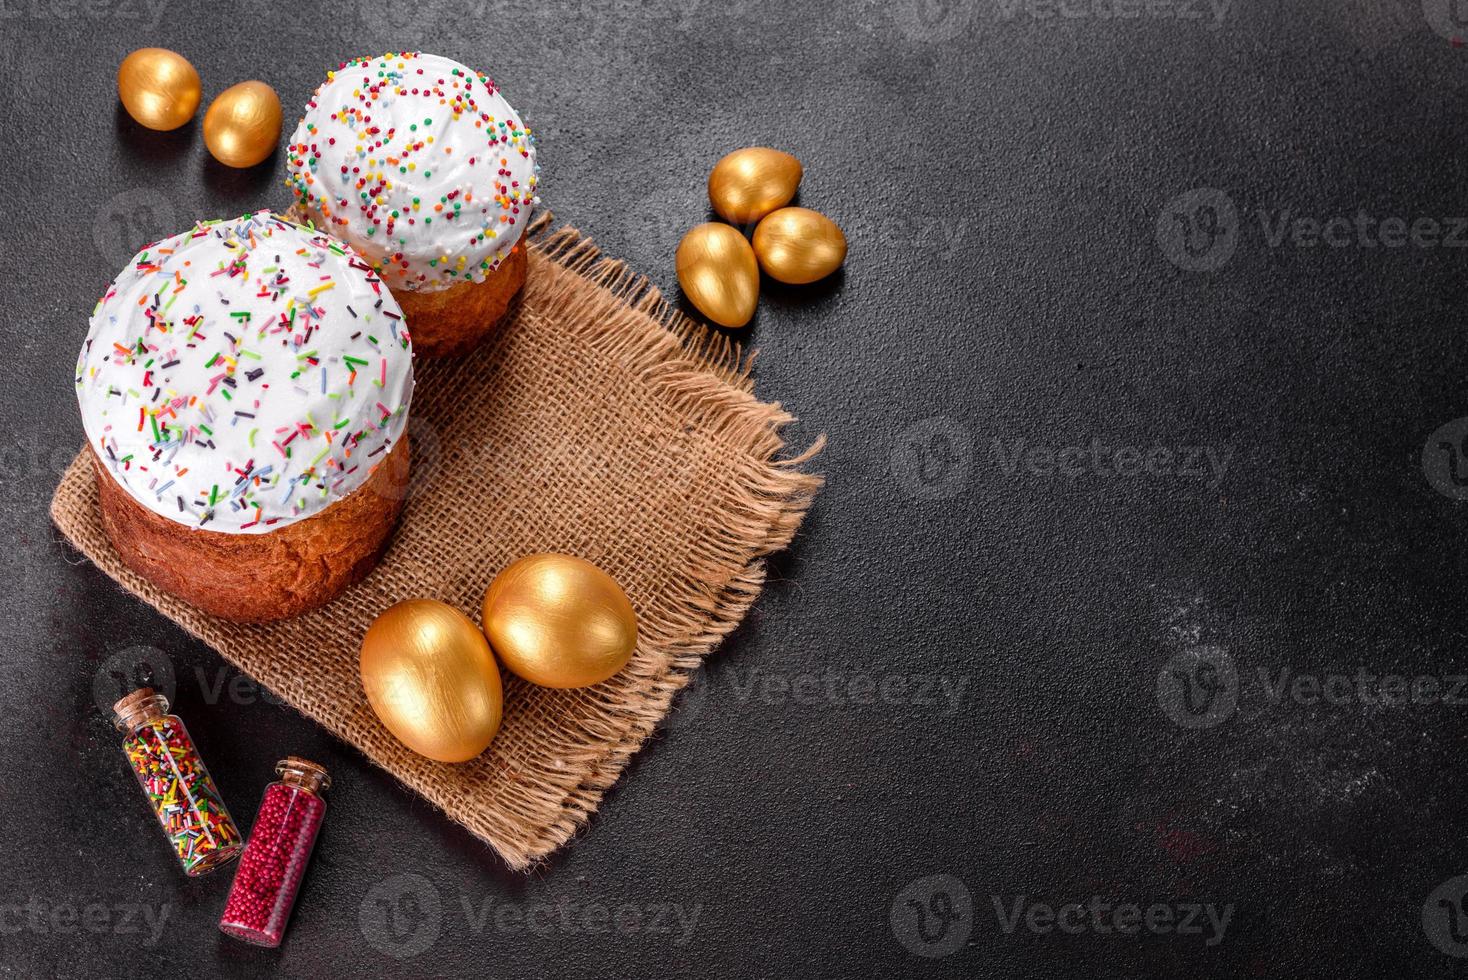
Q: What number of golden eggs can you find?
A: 7